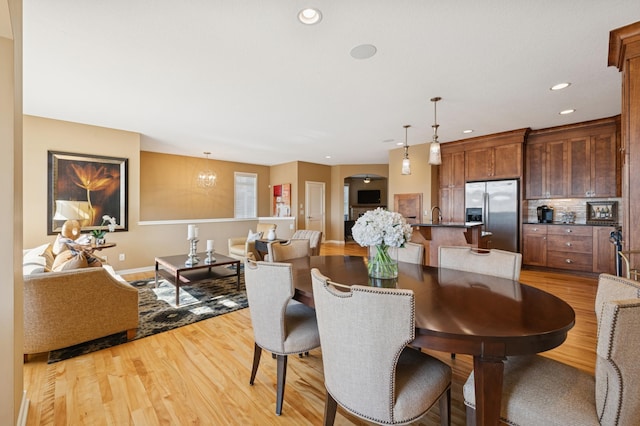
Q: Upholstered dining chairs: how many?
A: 6